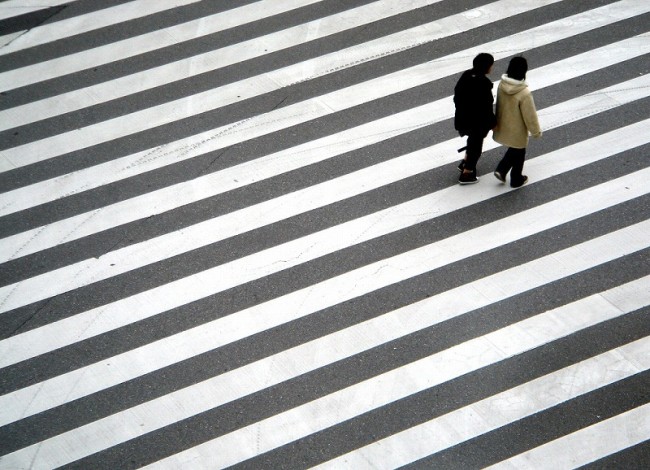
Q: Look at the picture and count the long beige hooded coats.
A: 1